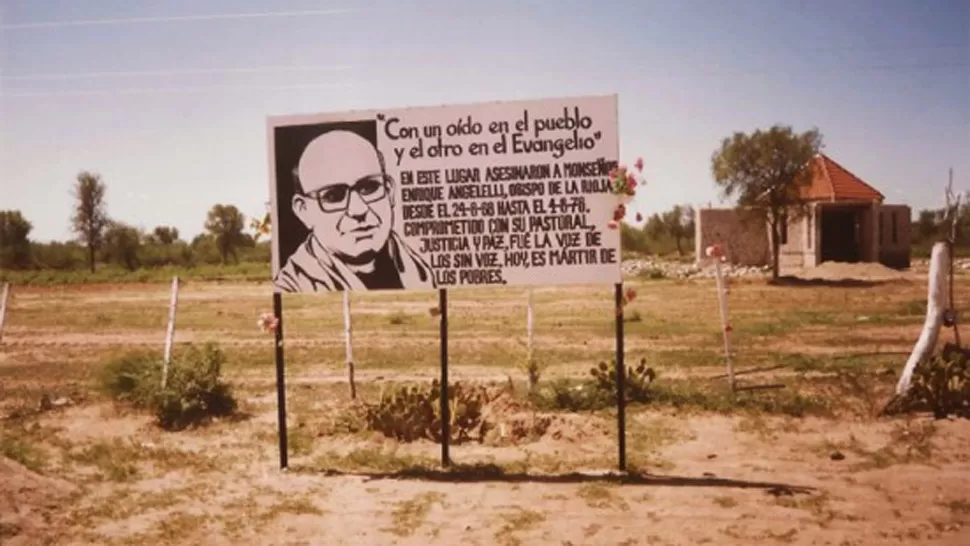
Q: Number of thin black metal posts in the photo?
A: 3